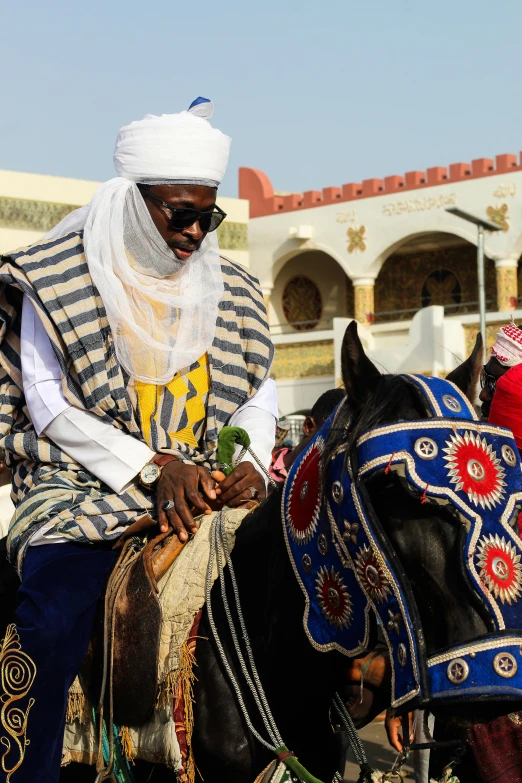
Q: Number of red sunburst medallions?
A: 5